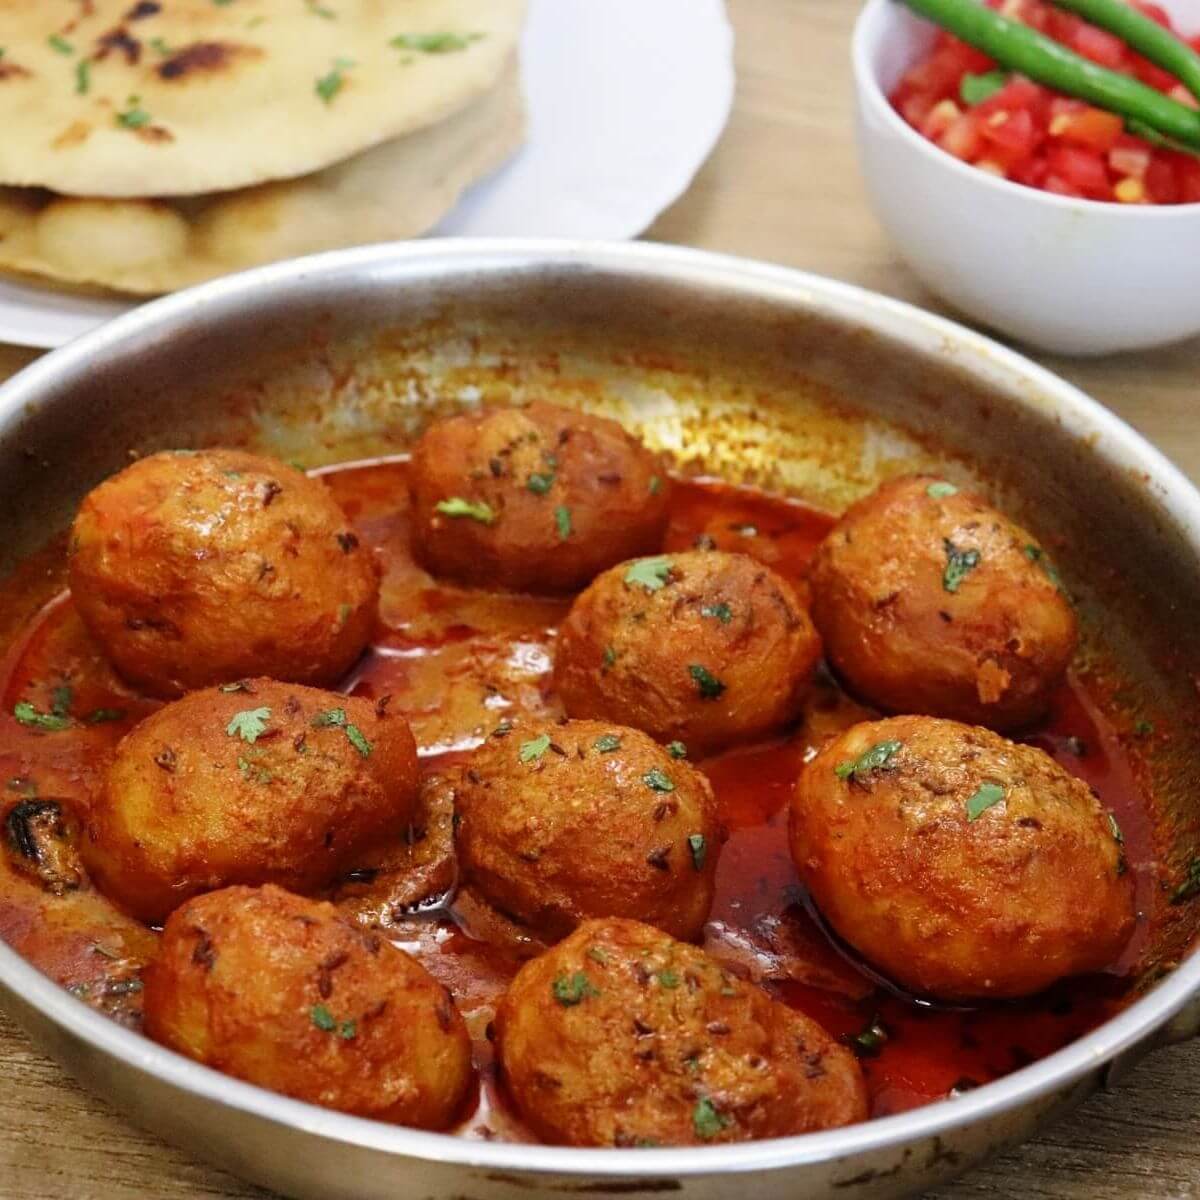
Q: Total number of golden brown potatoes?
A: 9